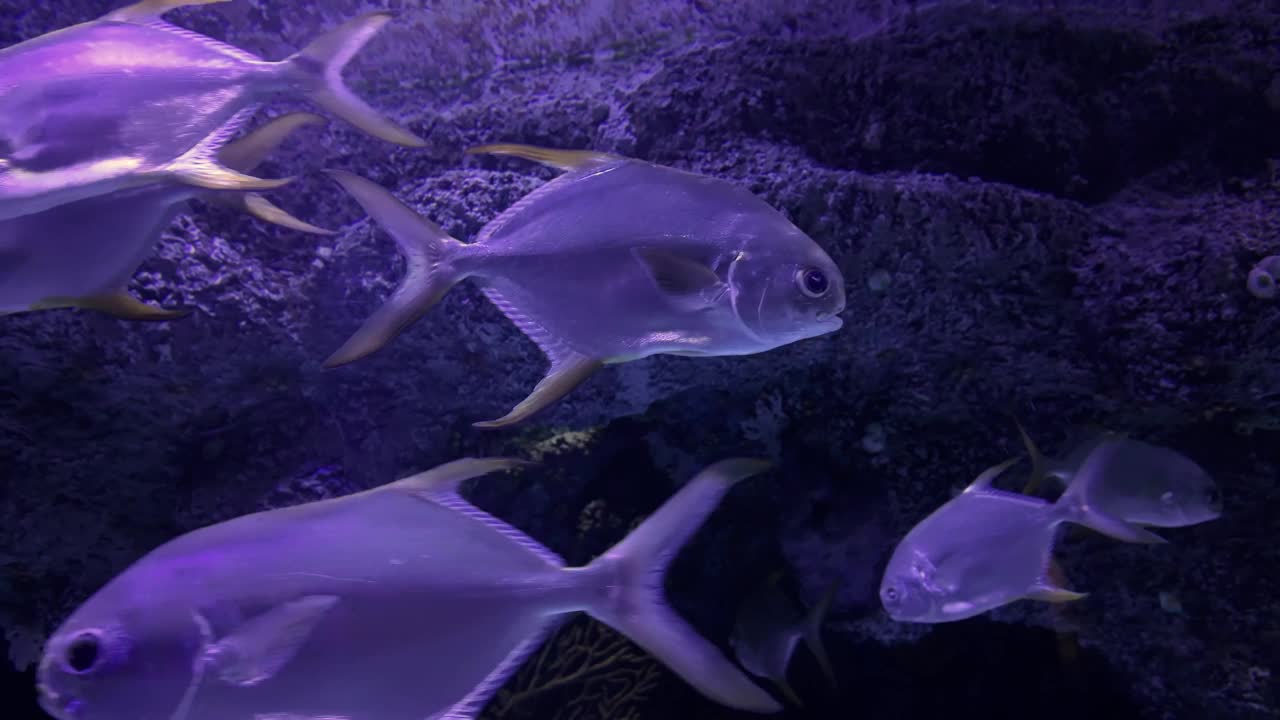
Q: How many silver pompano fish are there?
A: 7